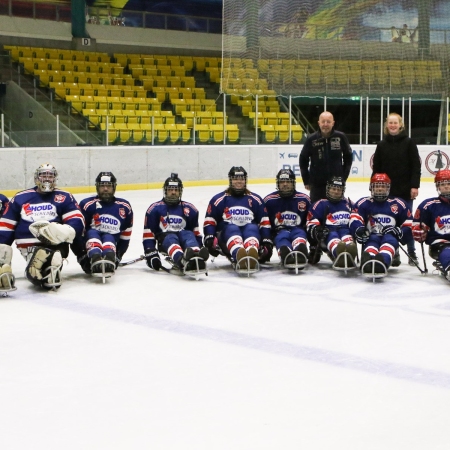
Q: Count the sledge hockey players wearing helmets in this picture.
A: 8